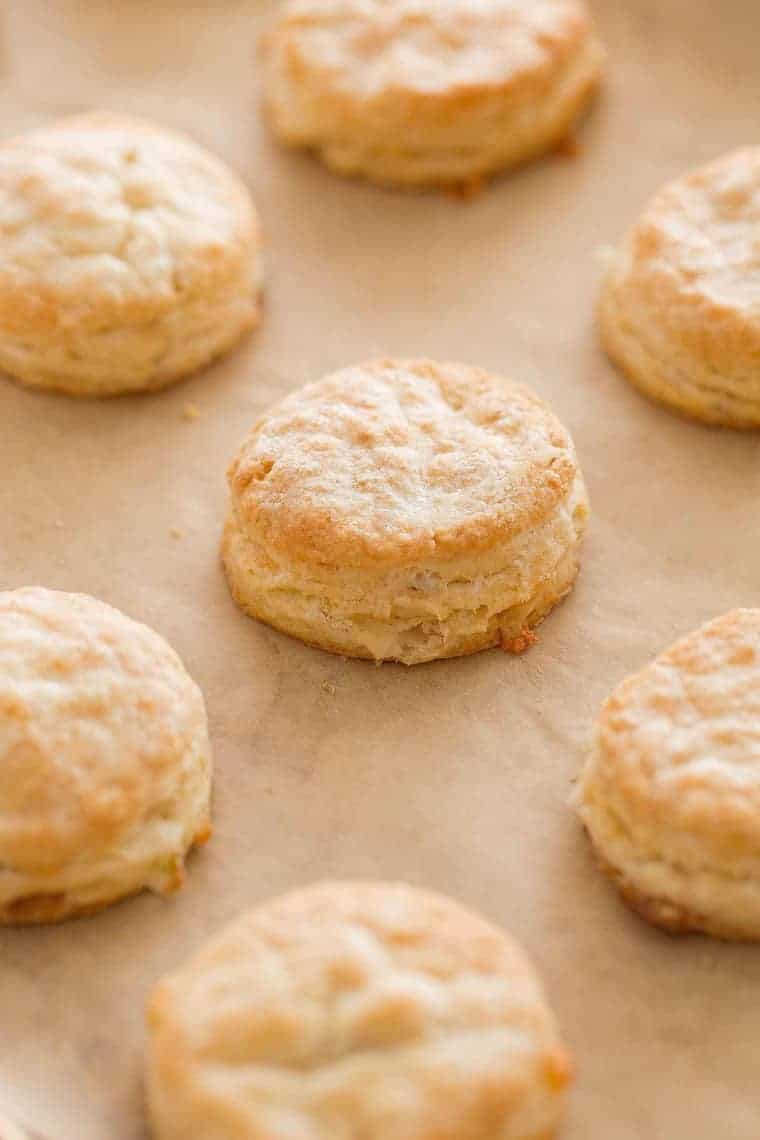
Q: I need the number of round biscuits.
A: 7